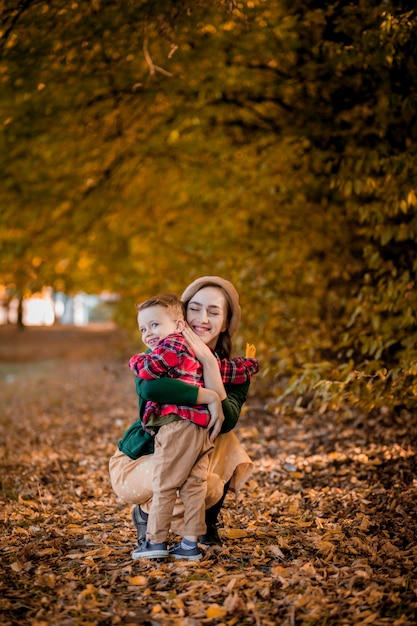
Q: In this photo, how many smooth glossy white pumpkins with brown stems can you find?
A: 0